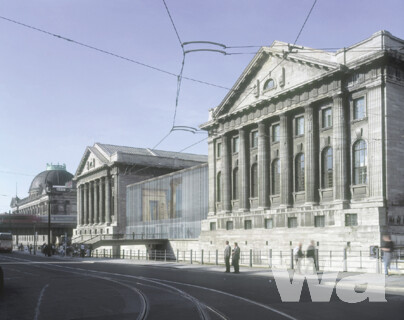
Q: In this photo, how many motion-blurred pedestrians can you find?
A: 3